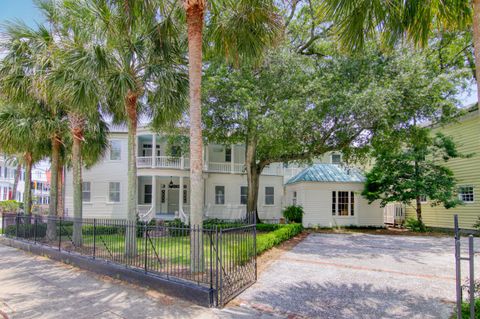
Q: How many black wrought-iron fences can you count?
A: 1